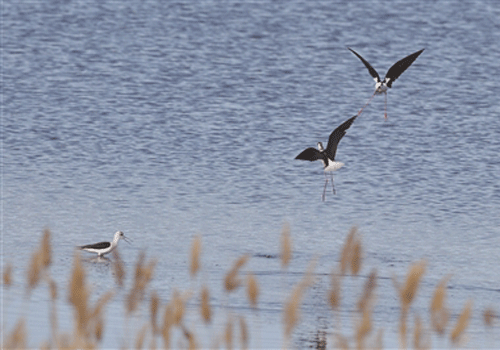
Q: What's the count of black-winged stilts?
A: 3